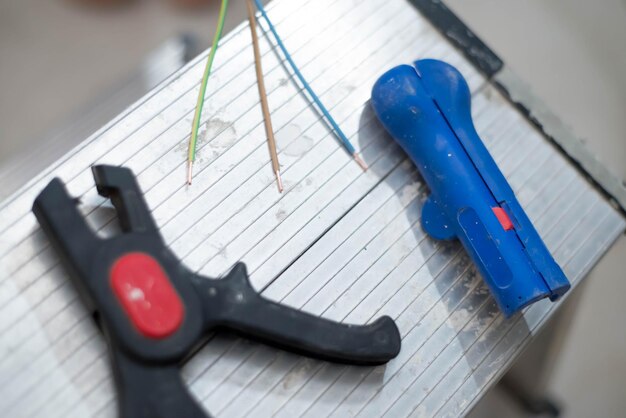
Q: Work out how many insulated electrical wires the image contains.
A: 3